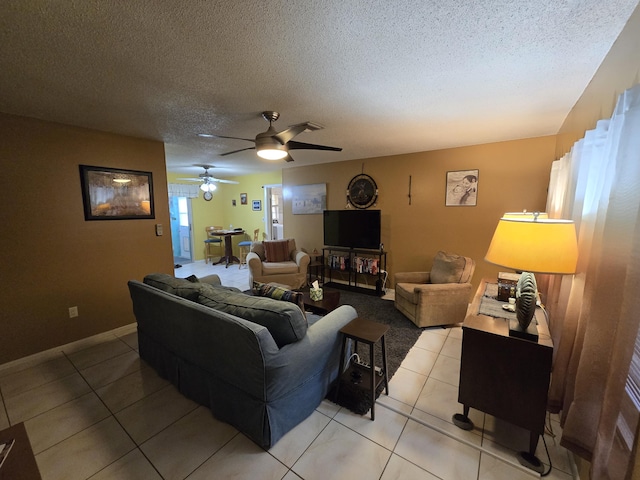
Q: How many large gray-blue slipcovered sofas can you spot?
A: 1